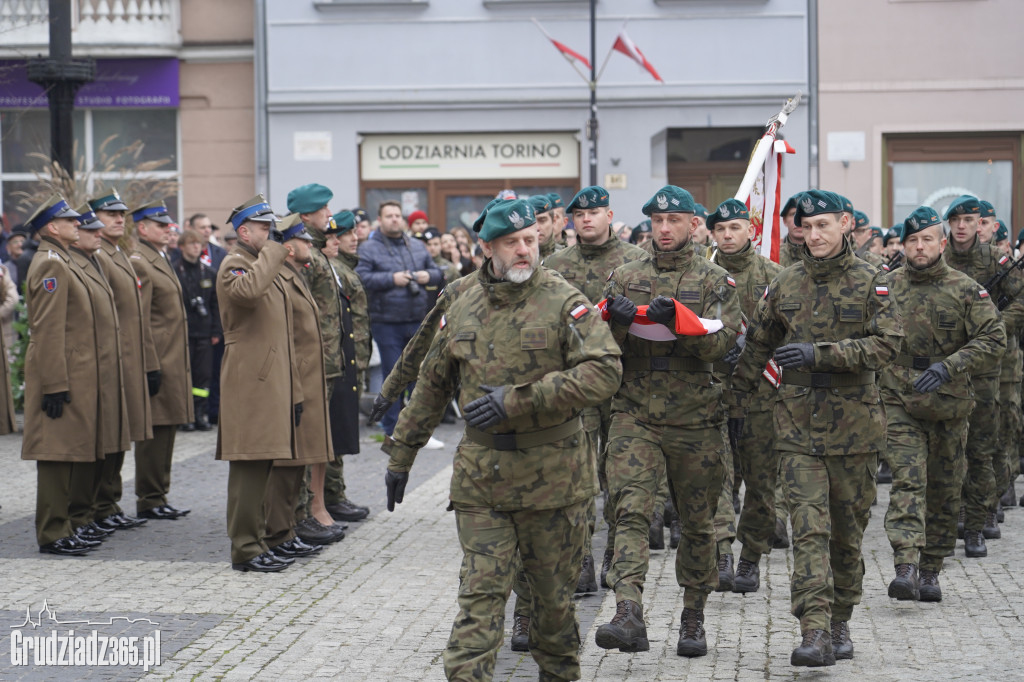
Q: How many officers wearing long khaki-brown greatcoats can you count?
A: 6